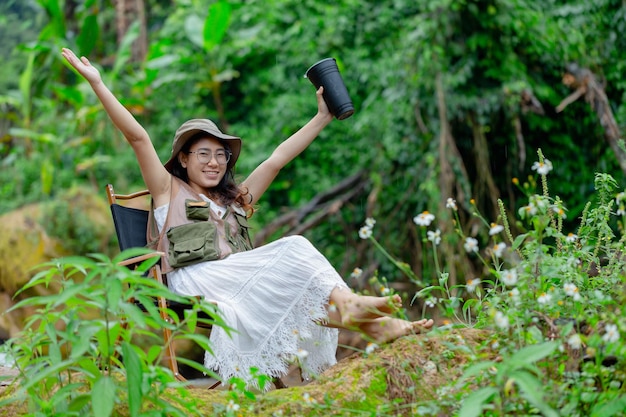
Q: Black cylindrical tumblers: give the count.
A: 1